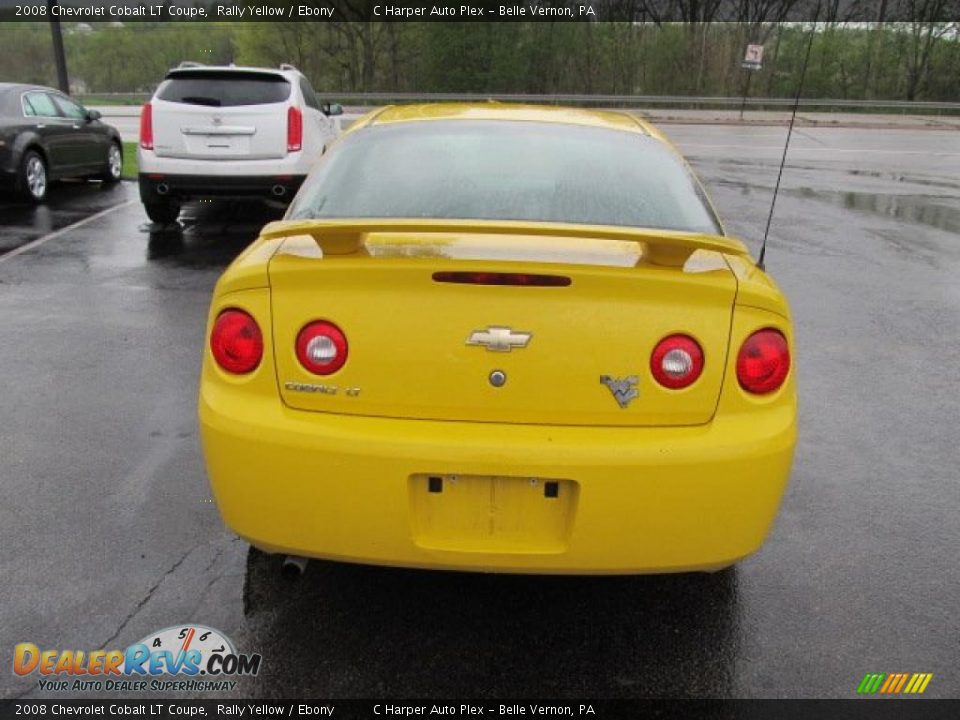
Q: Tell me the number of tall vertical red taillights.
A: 2